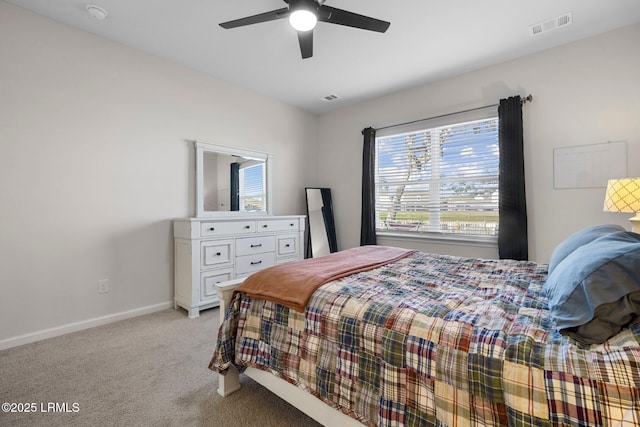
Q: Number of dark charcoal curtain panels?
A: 2